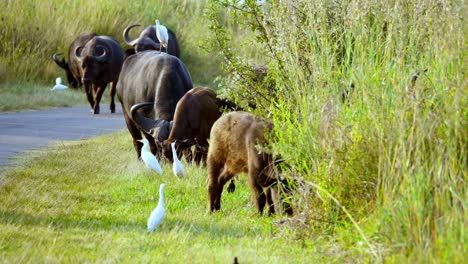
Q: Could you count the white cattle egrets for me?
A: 5